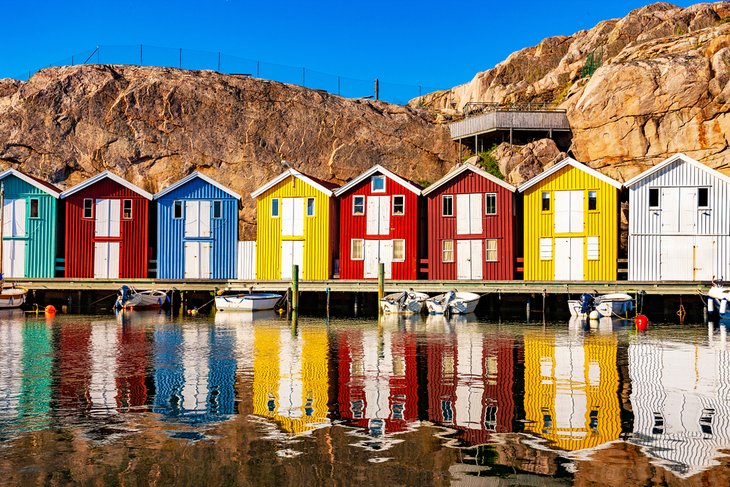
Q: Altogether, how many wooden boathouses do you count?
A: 8